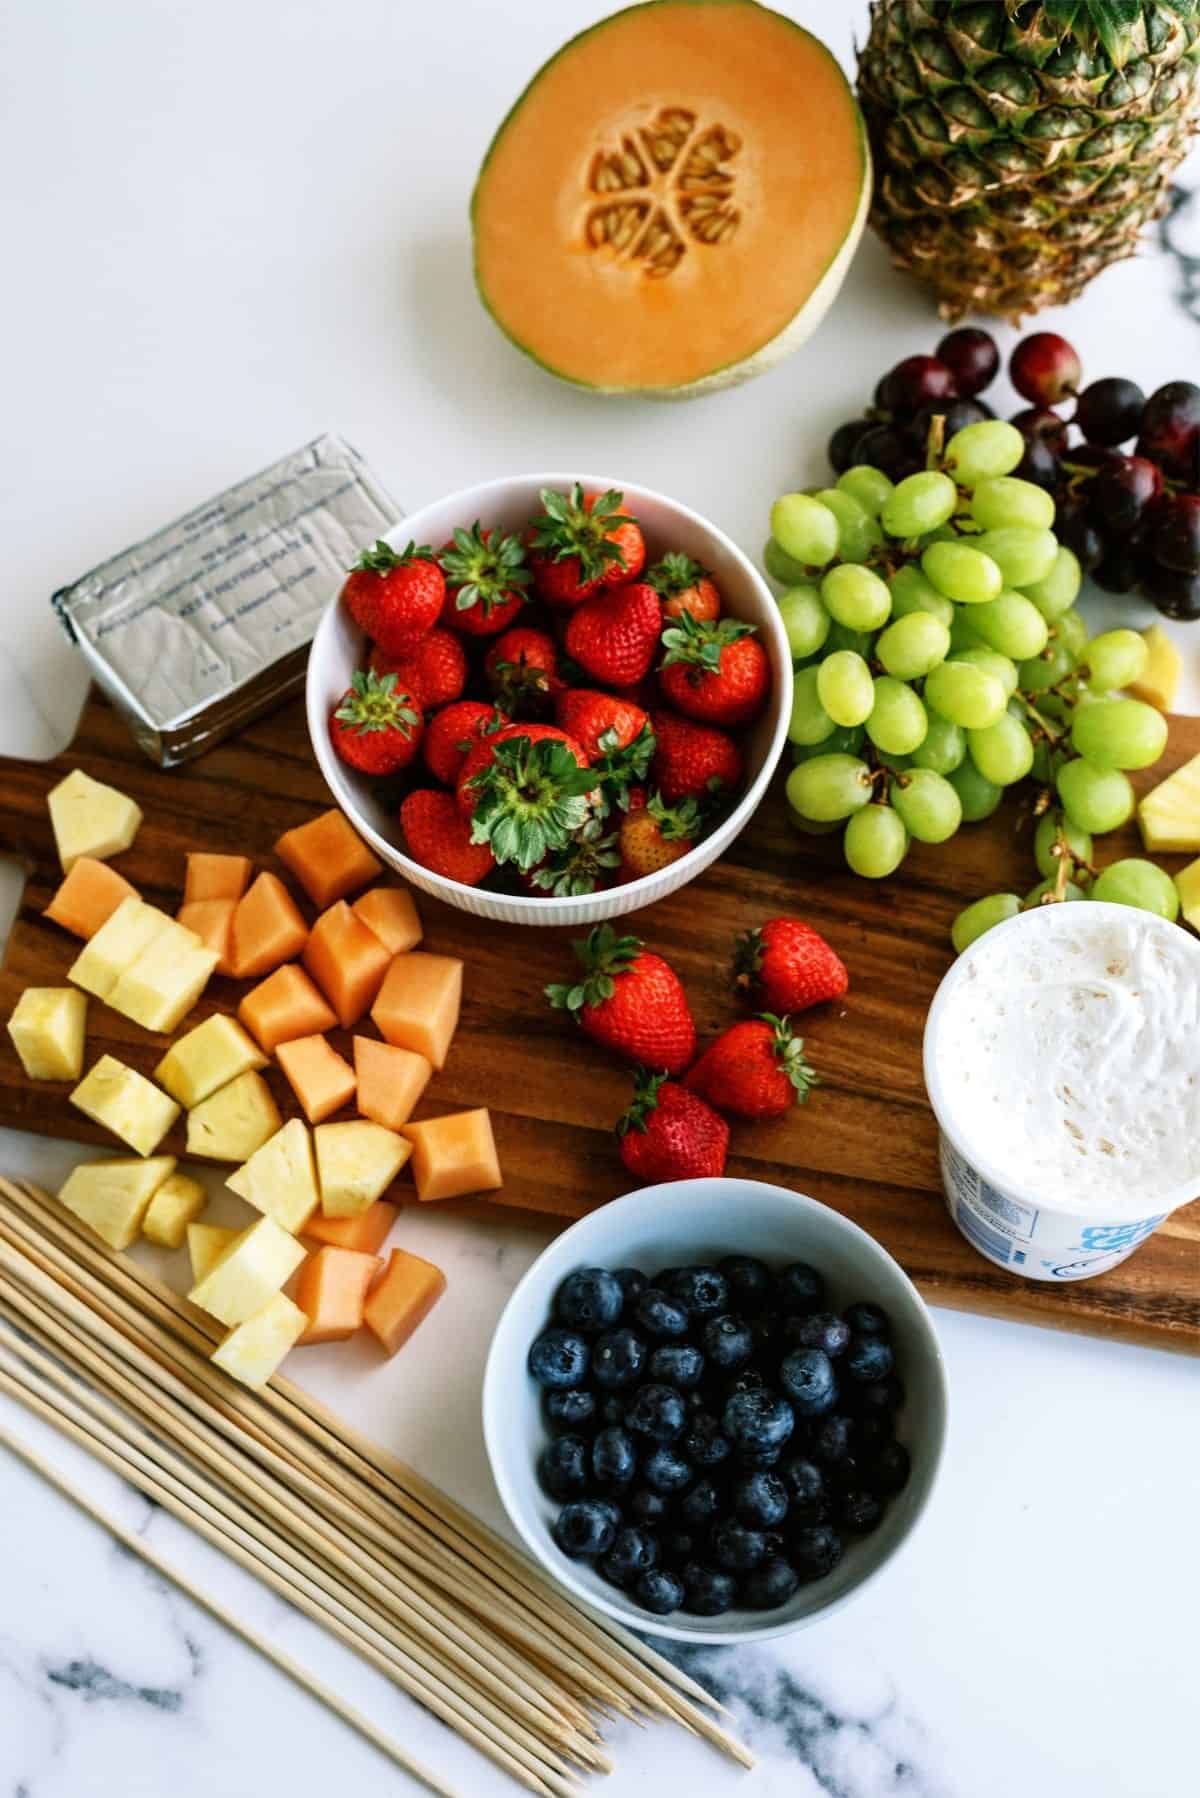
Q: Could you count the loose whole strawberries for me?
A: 4